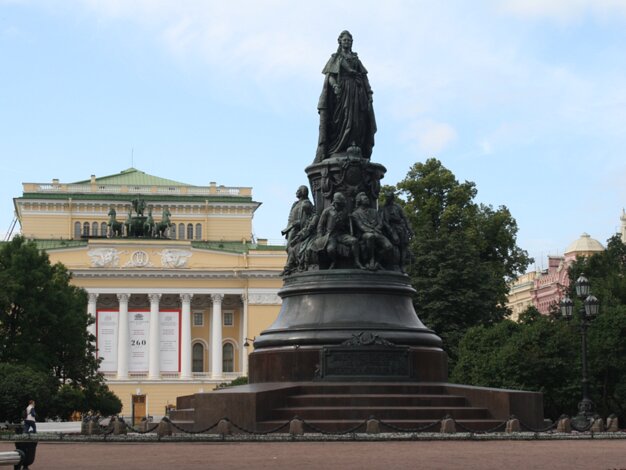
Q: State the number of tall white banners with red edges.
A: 3